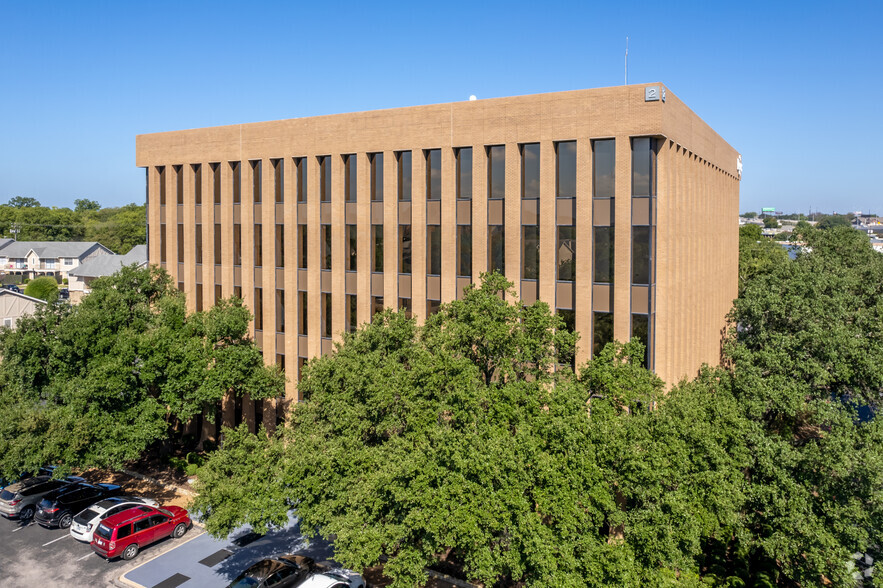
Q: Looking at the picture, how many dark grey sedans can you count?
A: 1